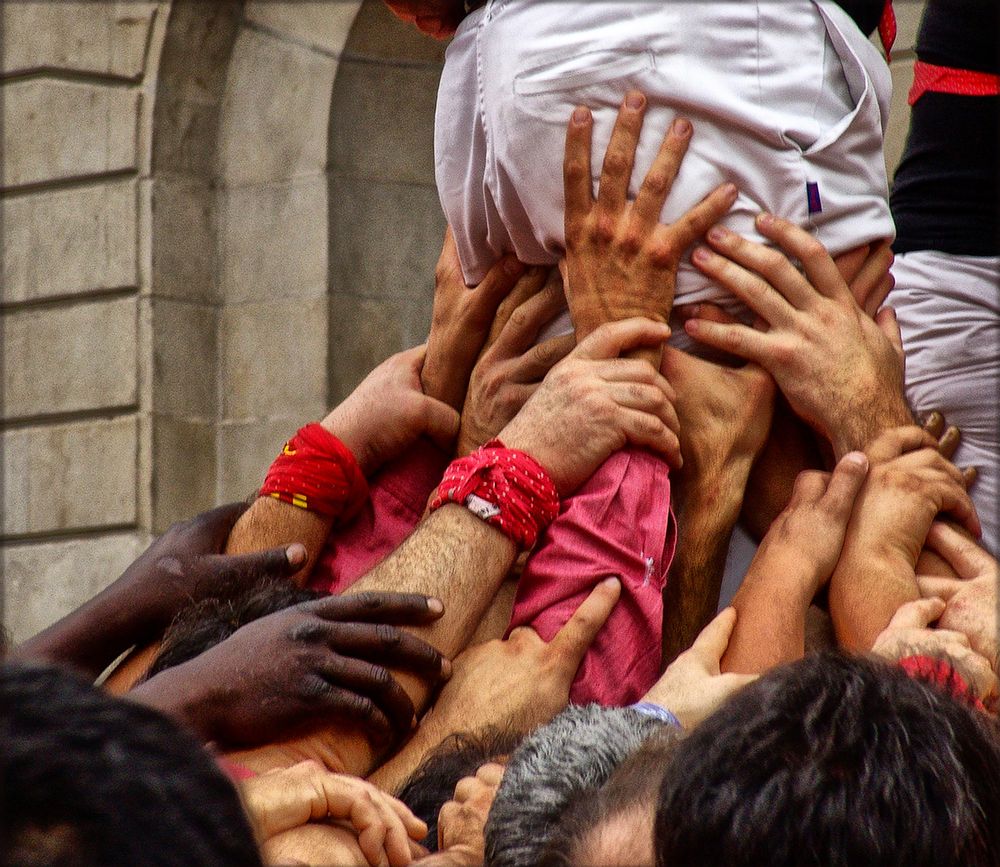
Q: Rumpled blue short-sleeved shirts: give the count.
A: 0